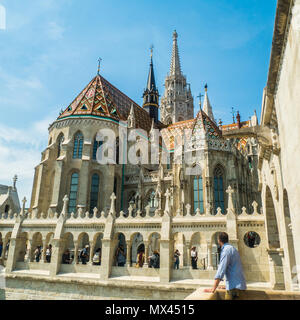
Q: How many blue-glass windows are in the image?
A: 6